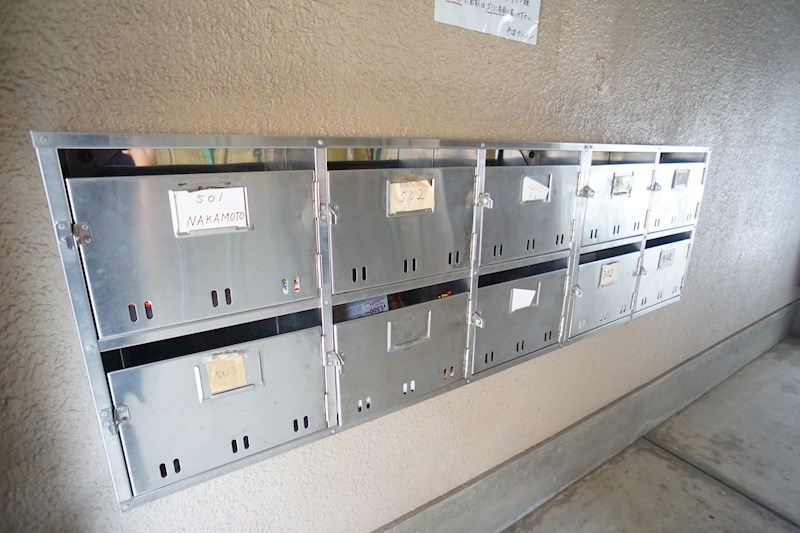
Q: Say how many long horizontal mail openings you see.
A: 10